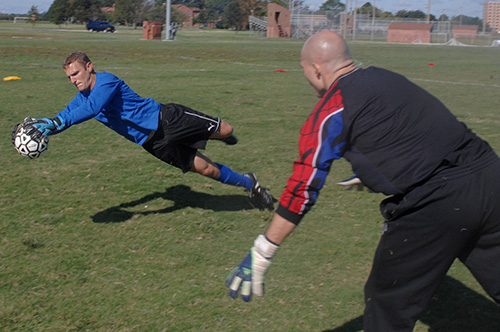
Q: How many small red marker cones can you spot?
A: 2